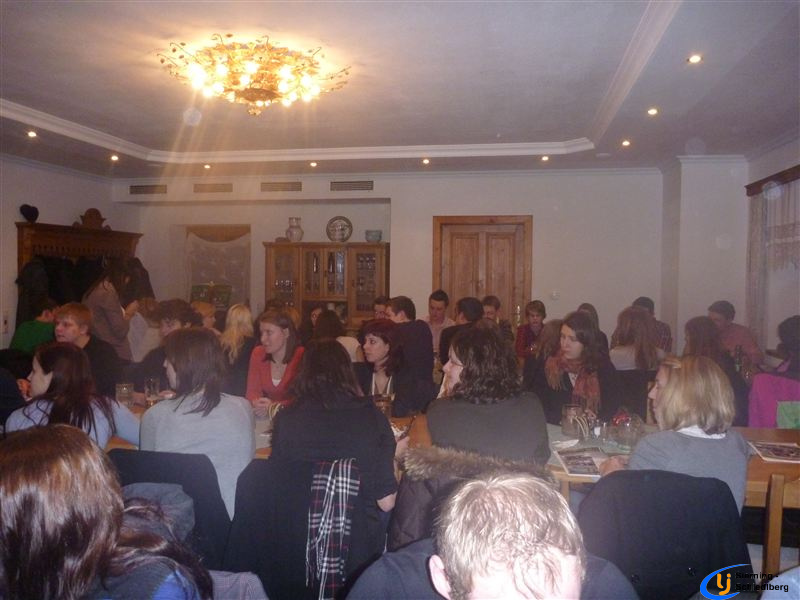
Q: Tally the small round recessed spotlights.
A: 9